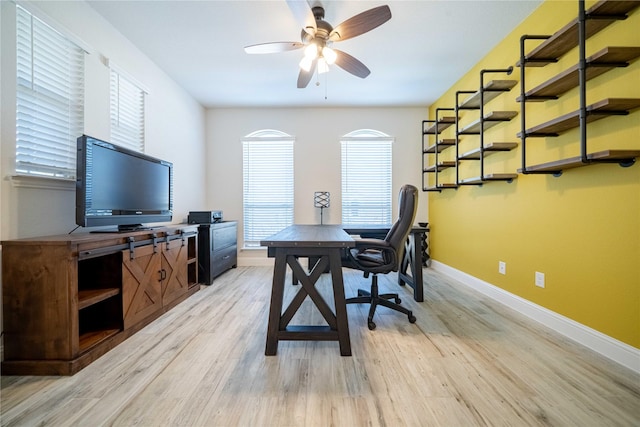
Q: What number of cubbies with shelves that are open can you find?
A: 2